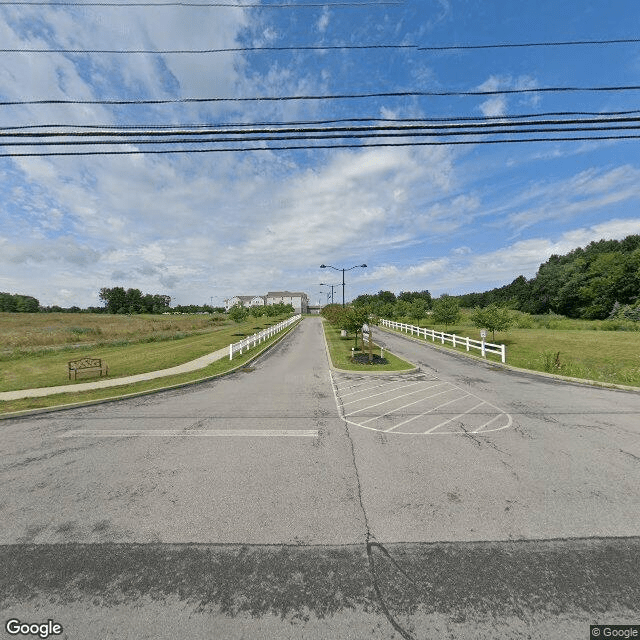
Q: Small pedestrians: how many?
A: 0